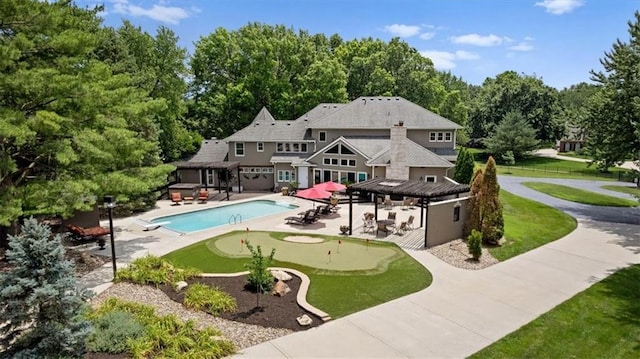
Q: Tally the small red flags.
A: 5